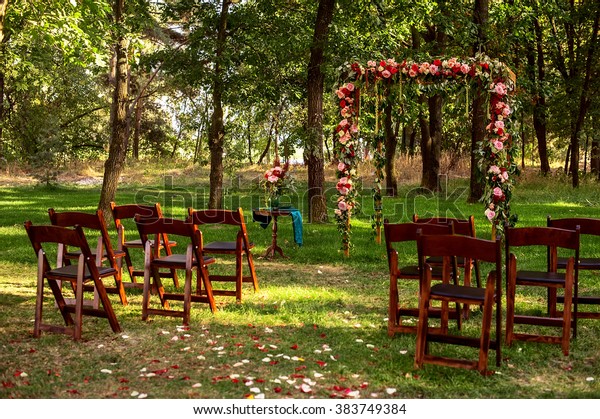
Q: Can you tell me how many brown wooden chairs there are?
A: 10